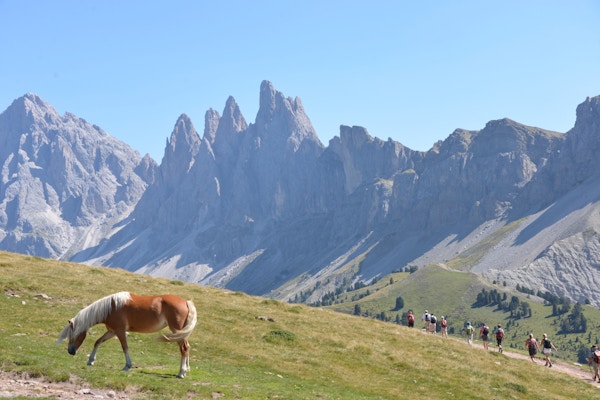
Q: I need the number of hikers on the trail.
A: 10